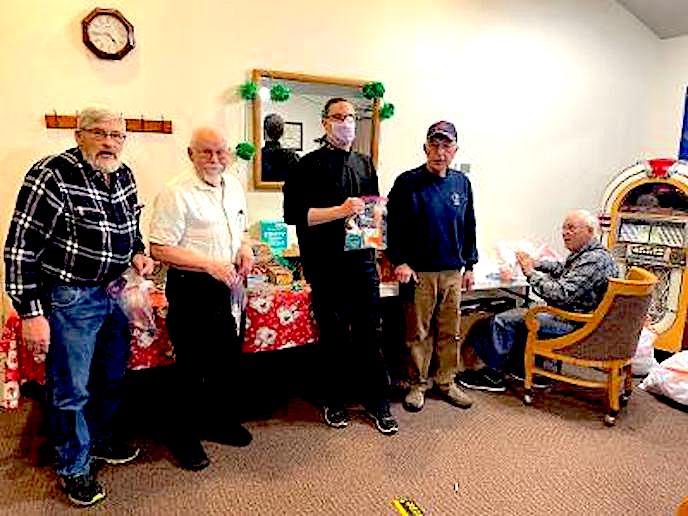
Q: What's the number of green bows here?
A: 5